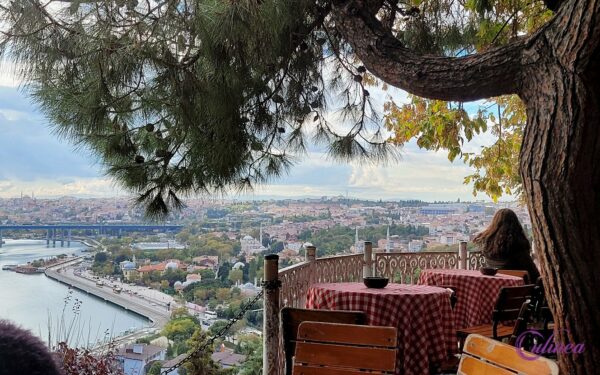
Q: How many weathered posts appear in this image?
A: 4